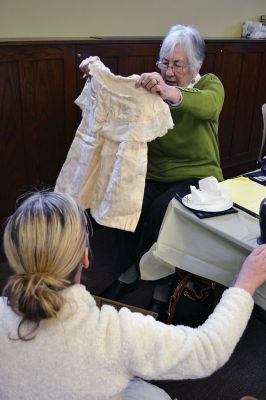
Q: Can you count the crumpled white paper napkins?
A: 1